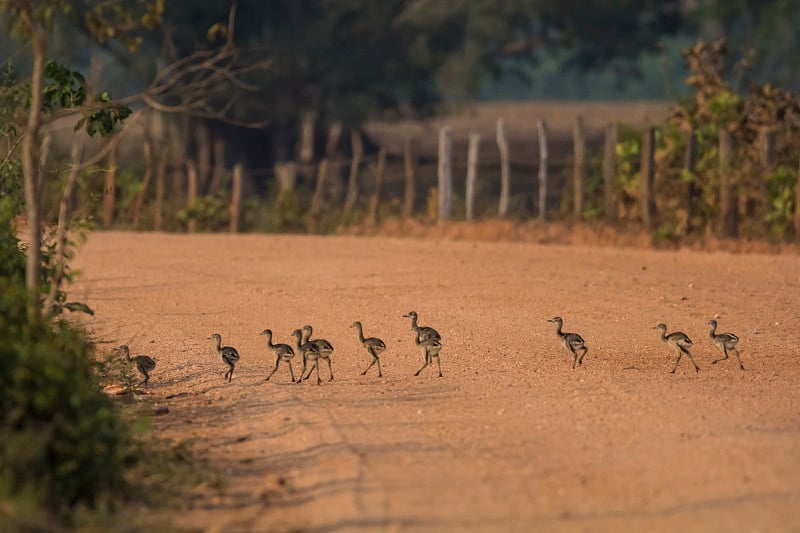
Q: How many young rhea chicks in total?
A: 11